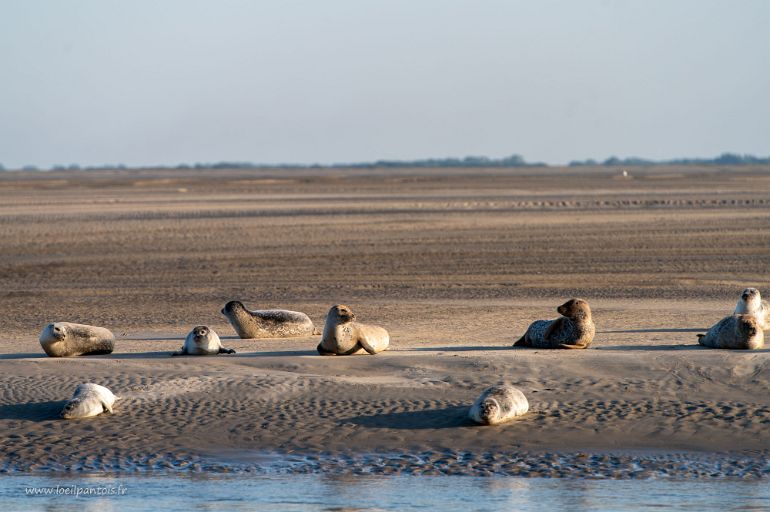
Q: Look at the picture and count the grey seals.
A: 9